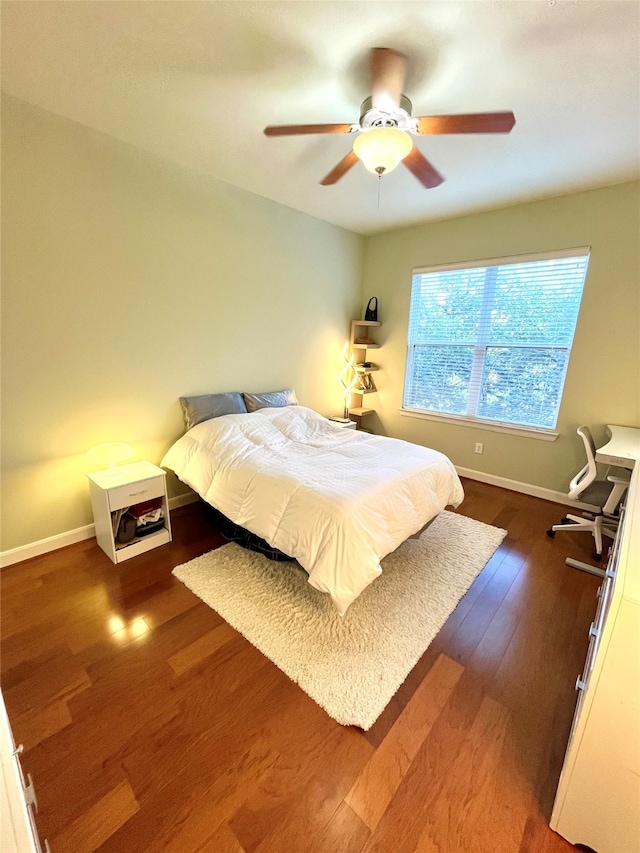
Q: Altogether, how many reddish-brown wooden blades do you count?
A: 5